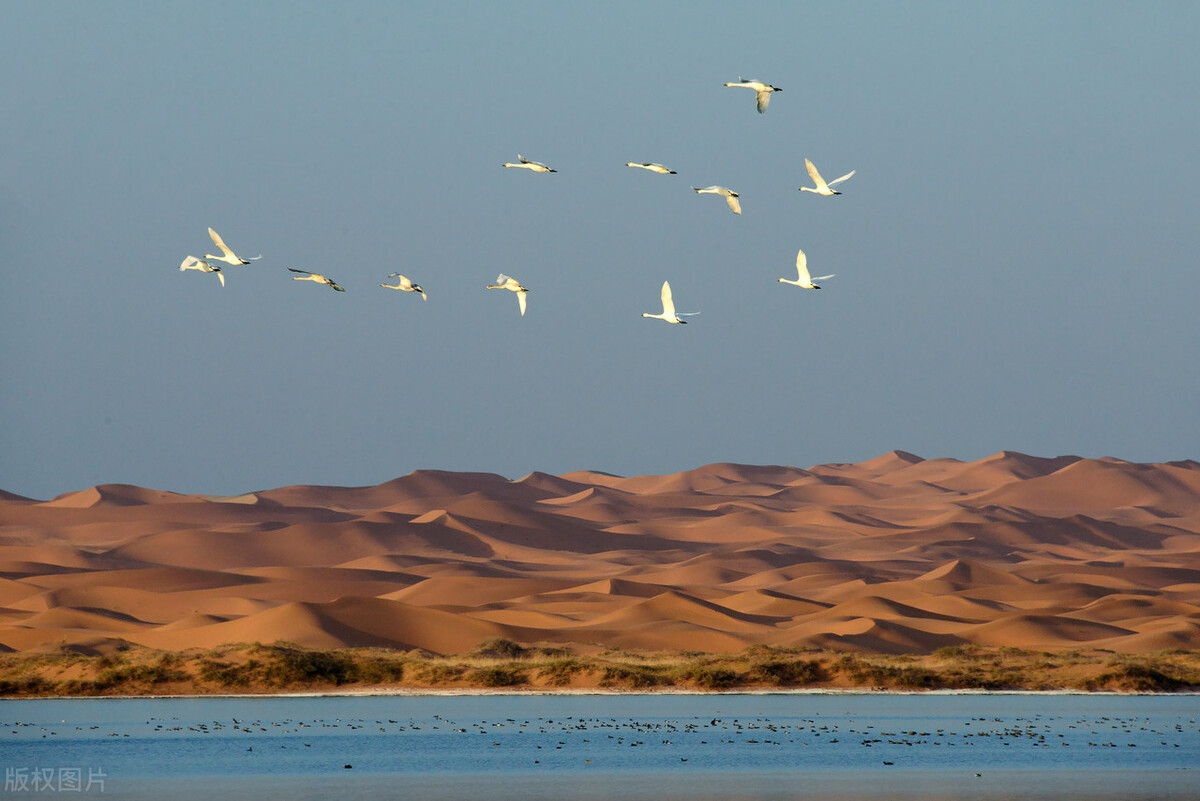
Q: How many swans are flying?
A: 12